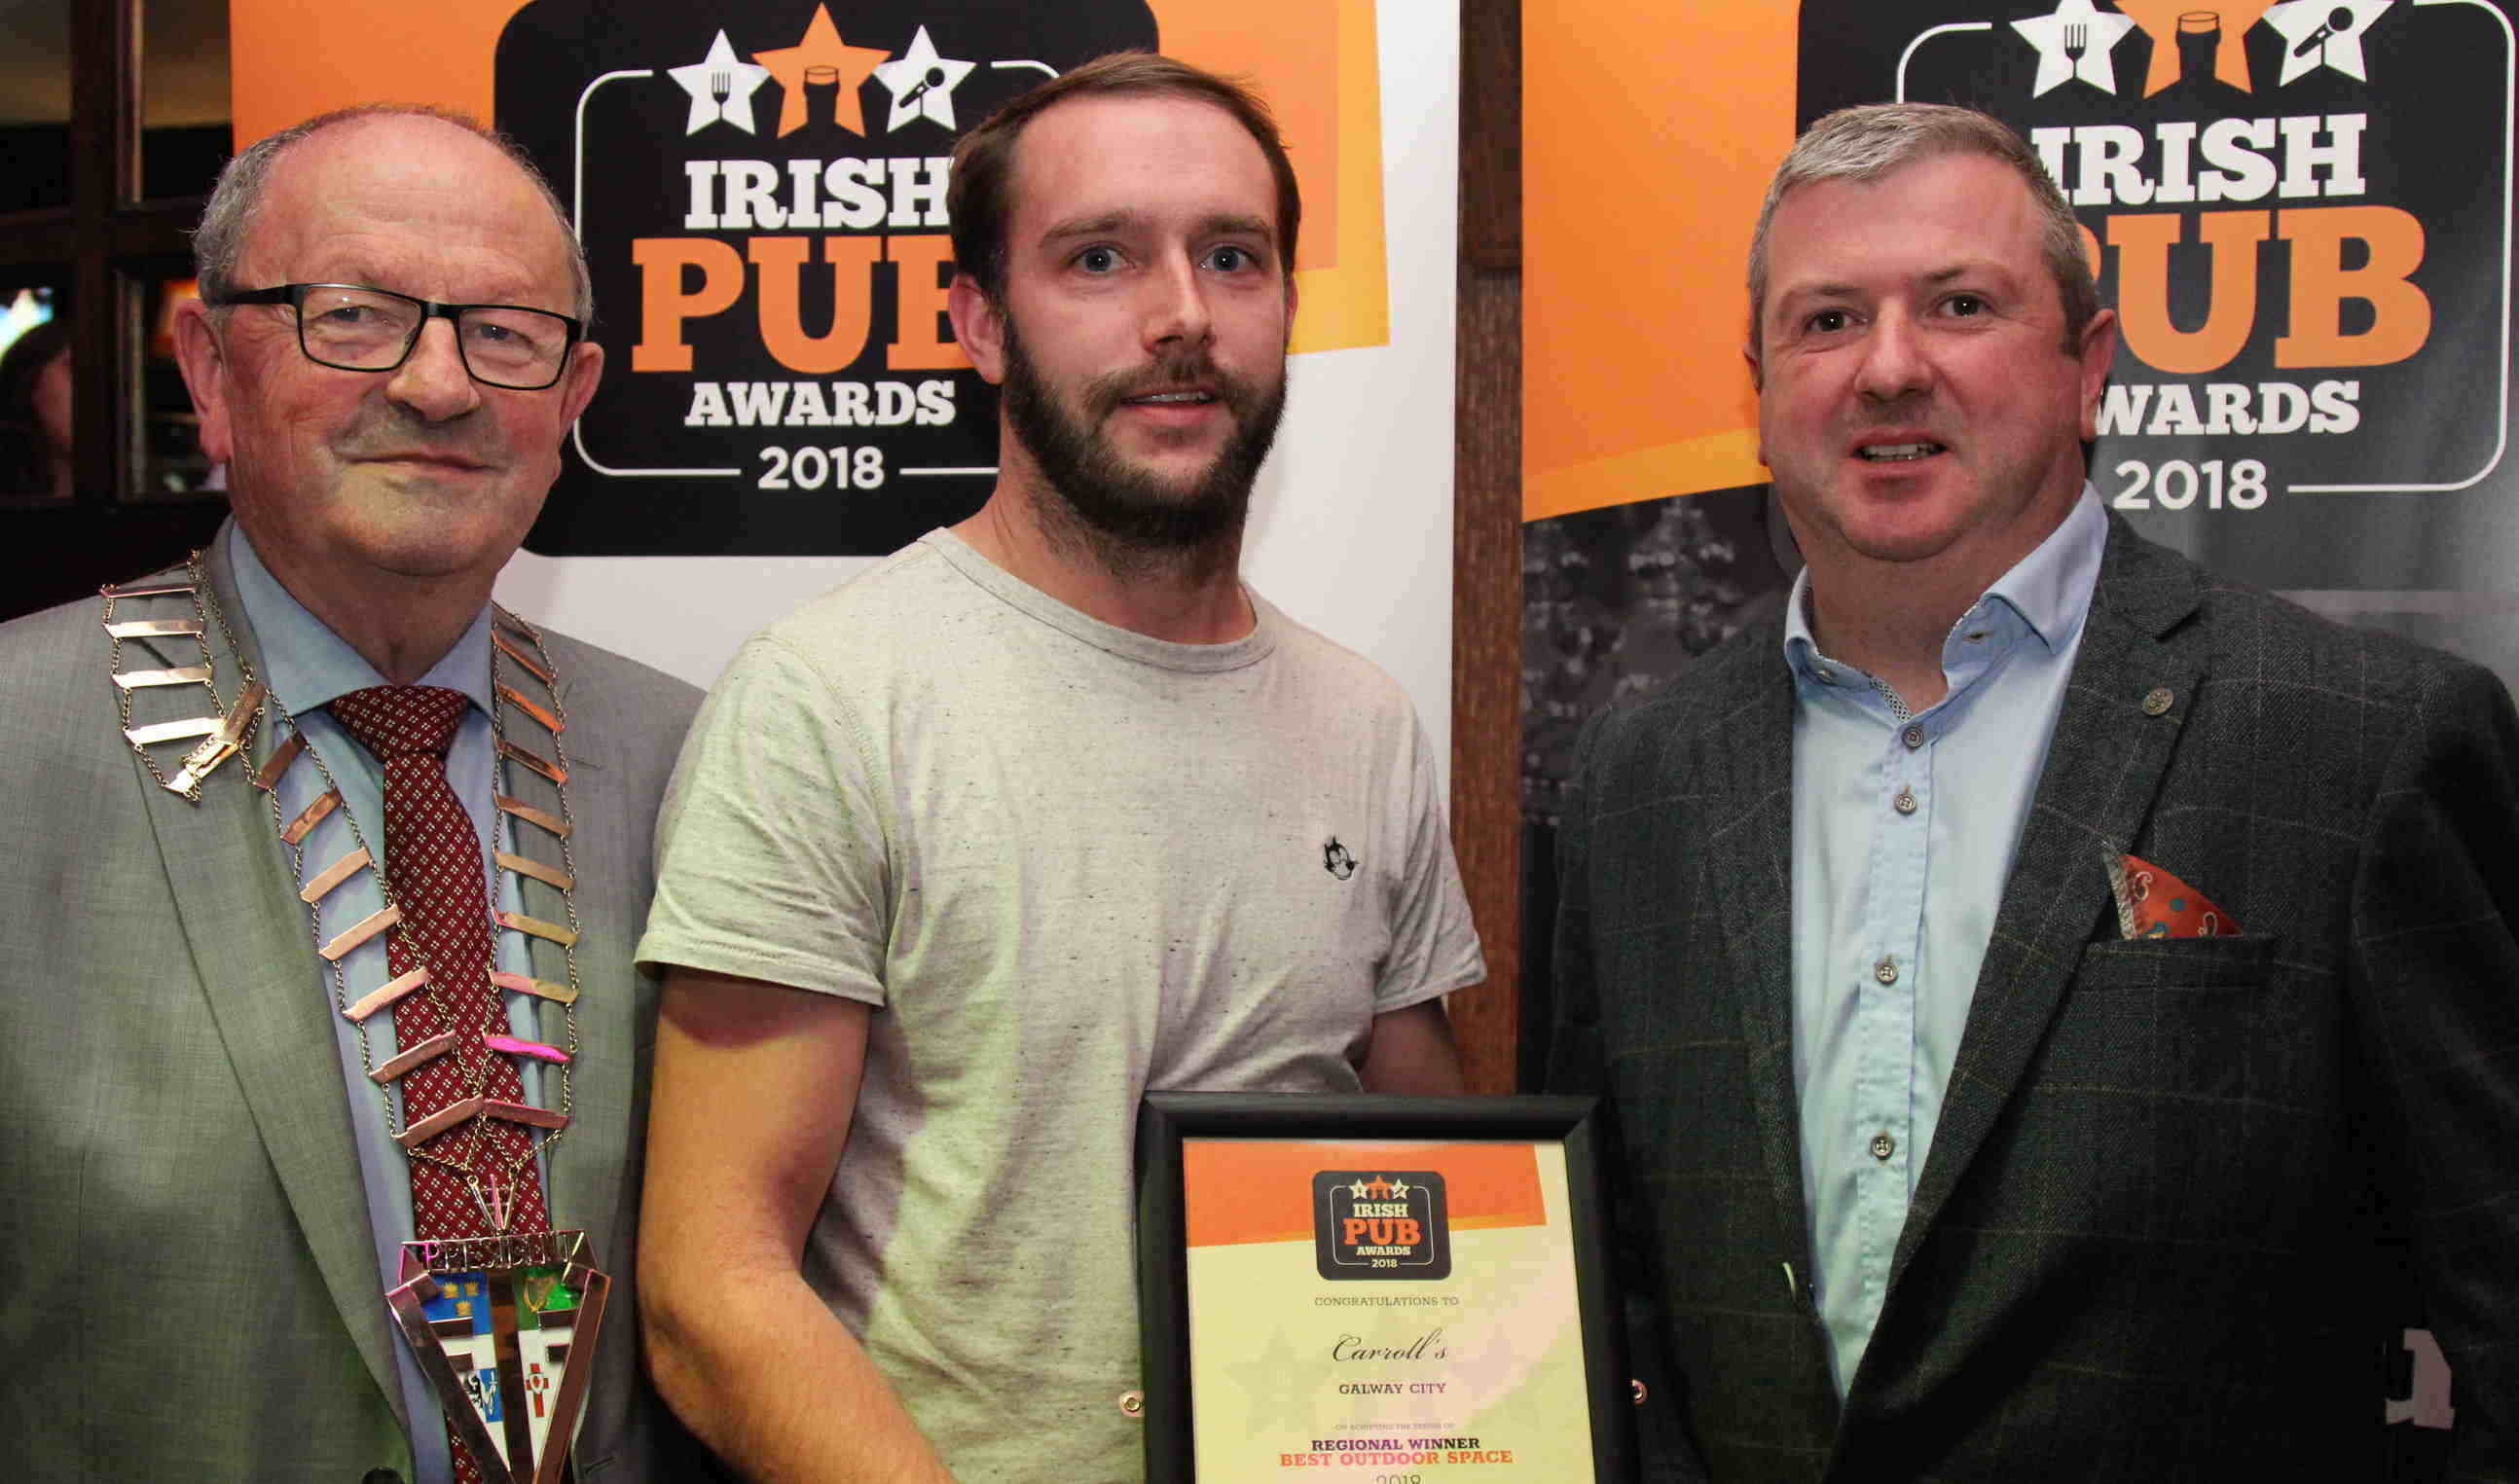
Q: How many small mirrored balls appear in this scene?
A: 0